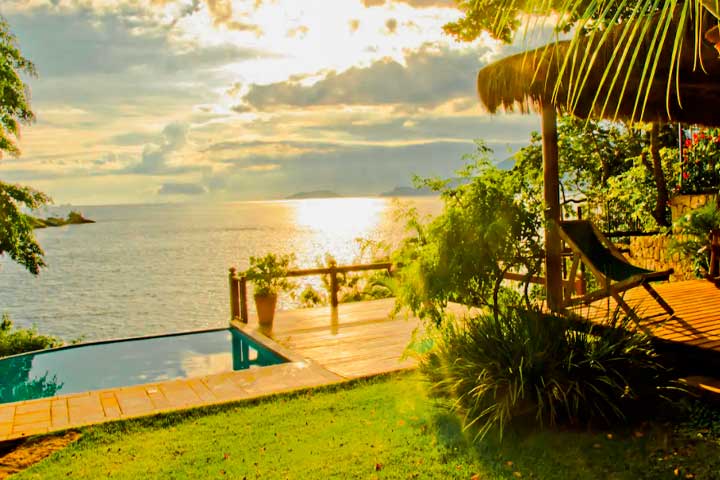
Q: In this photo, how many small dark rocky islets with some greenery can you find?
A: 1